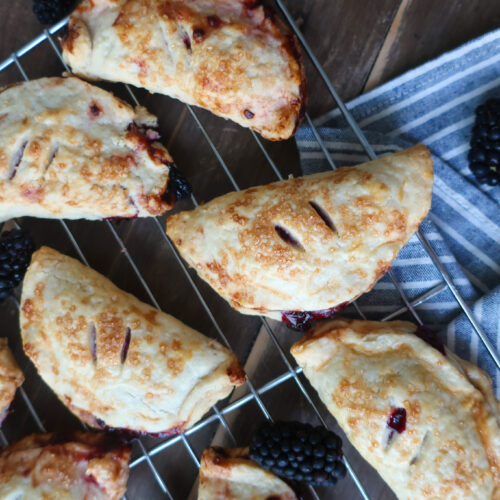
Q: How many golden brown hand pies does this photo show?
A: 8